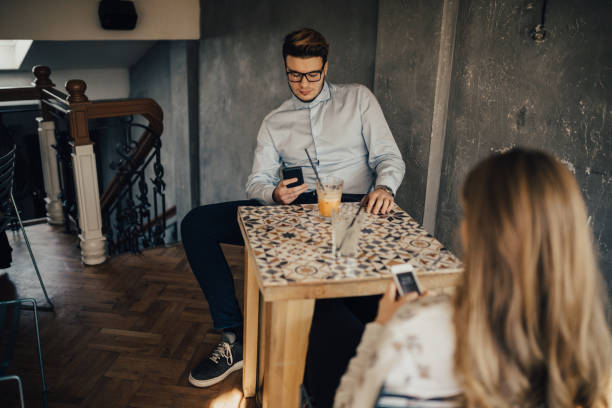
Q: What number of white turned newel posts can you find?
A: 2